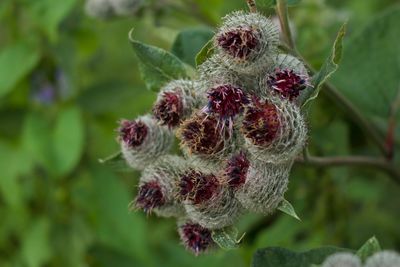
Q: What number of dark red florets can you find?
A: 11